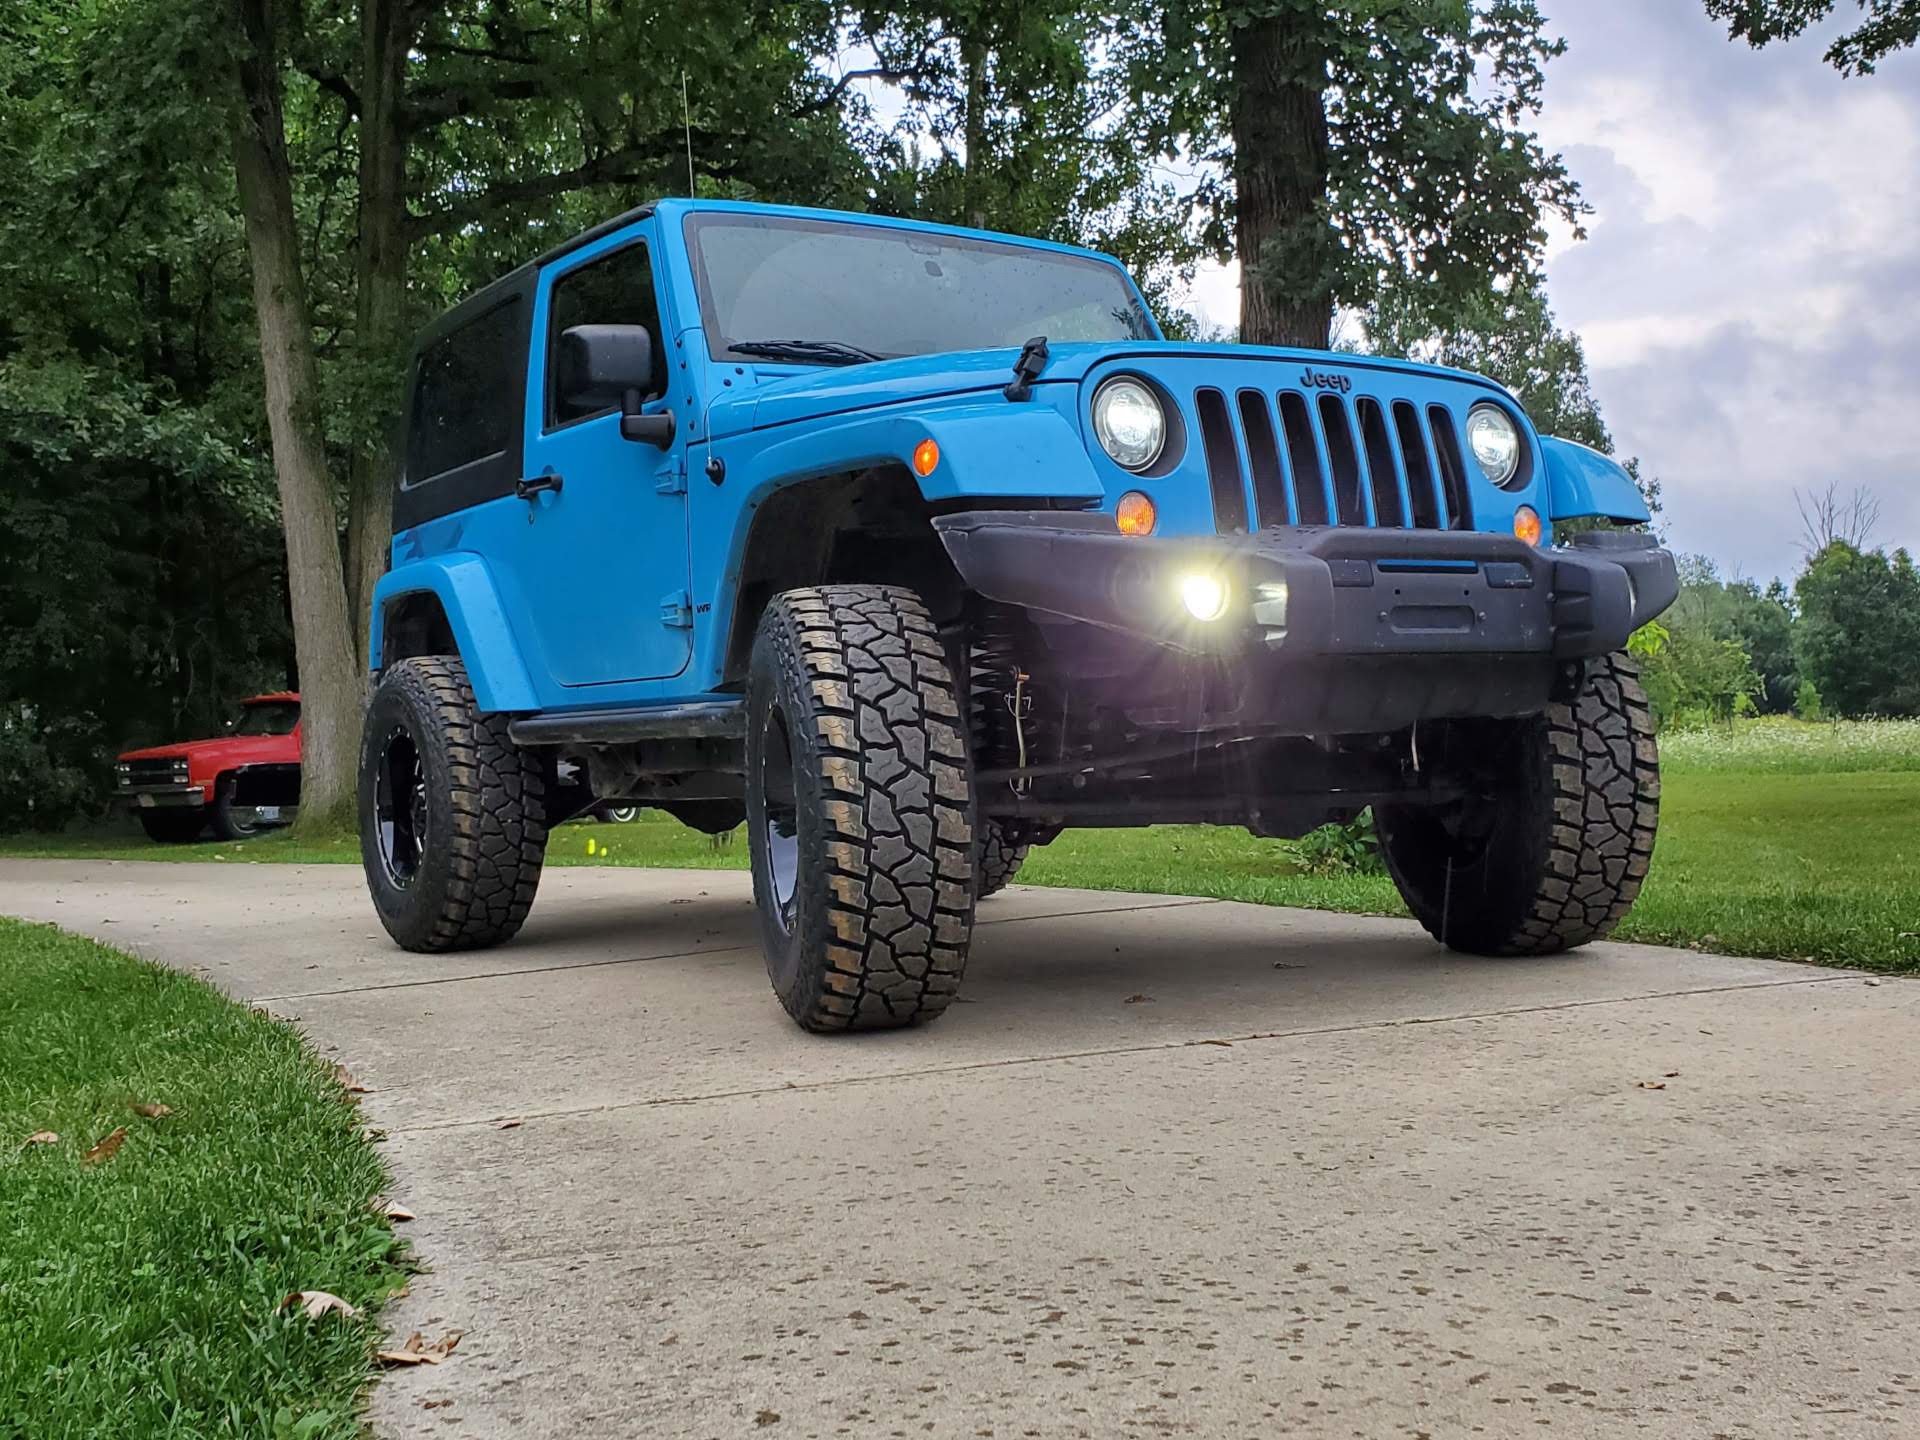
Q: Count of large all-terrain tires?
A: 4